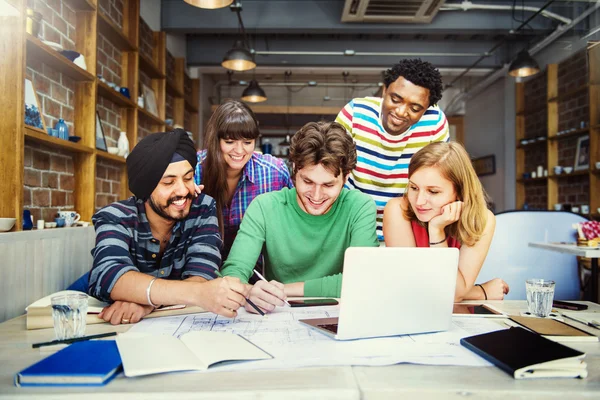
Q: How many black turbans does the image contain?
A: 1